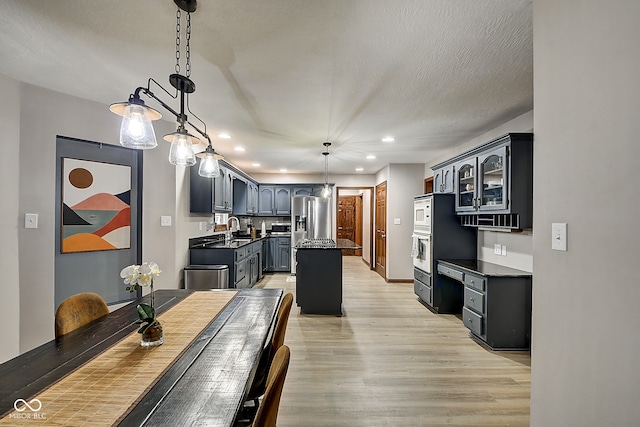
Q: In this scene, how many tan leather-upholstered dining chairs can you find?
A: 3